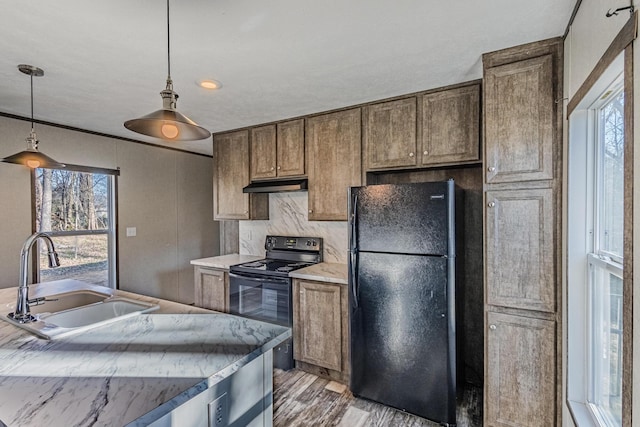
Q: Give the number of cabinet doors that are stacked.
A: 3